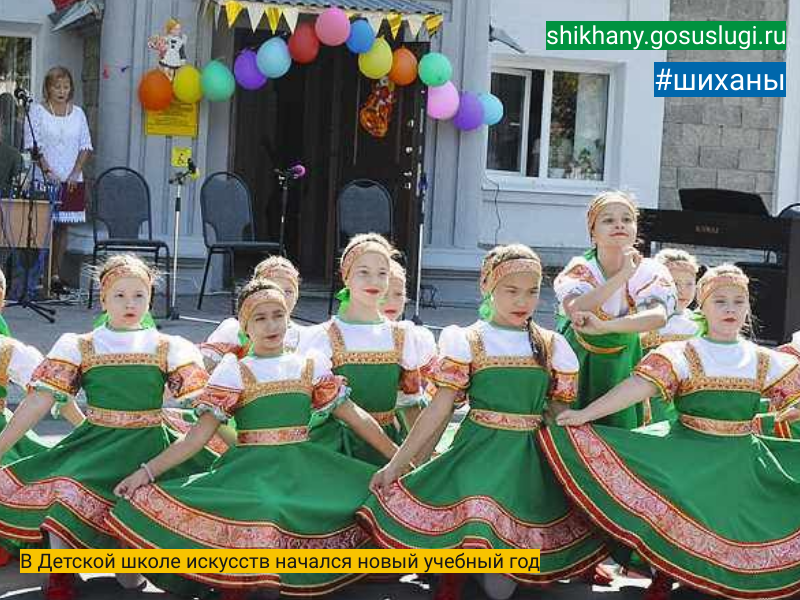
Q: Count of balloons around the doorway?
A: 14